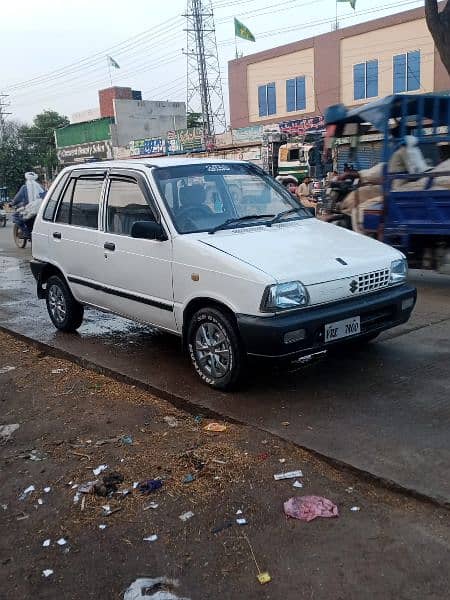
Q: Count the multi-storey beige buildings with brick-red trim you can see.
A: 1